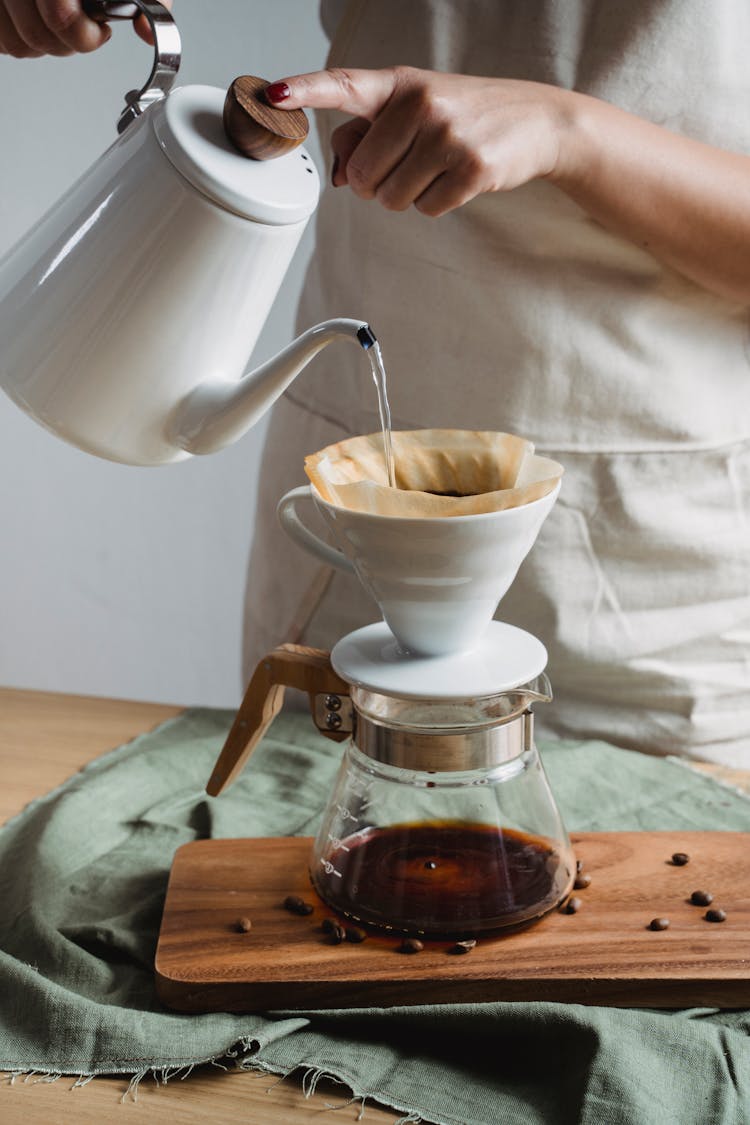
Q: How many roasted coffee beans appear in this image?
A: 15